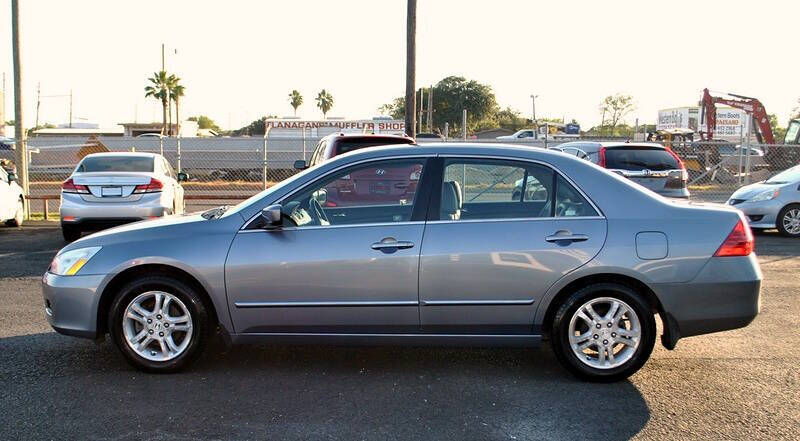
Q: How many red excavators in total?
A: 1